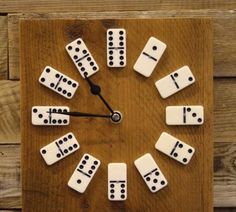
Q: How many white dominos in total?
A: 12